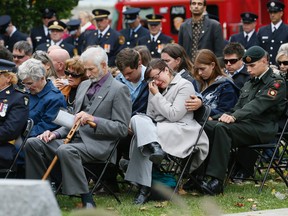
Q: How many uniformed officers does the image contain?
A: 11